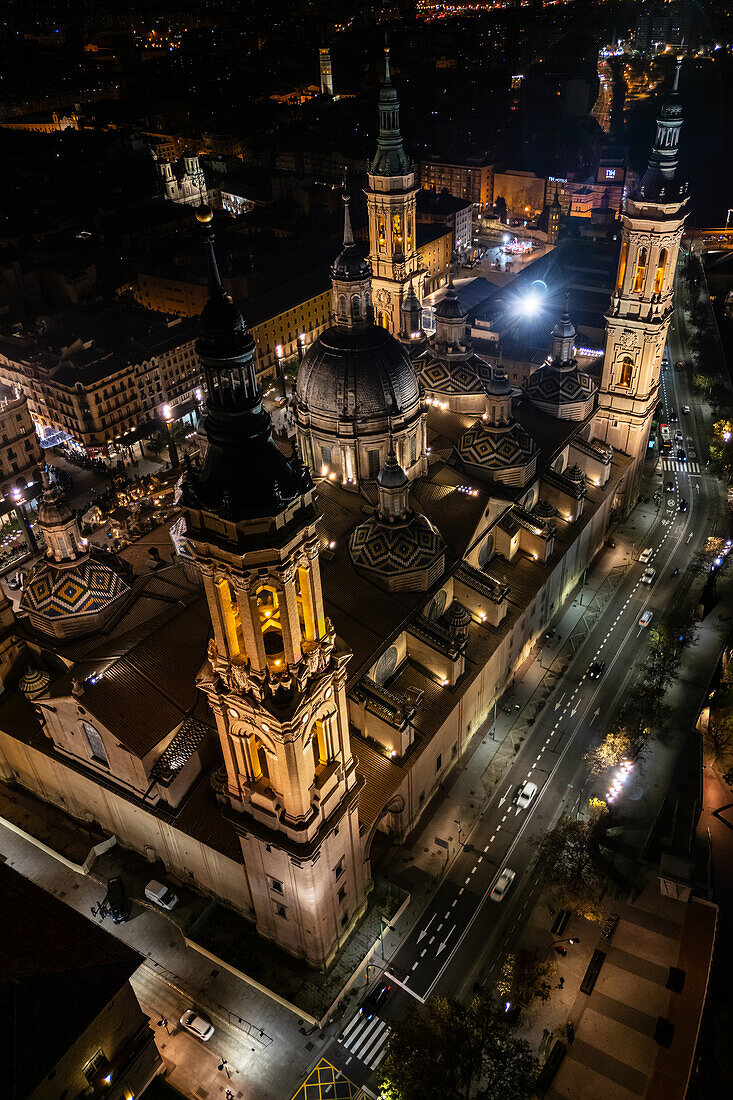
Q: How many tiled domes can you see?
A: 5